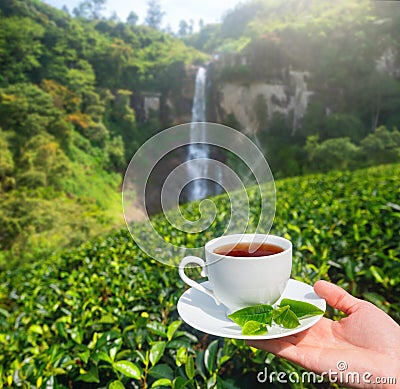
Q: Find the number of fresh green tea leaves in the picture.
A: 4